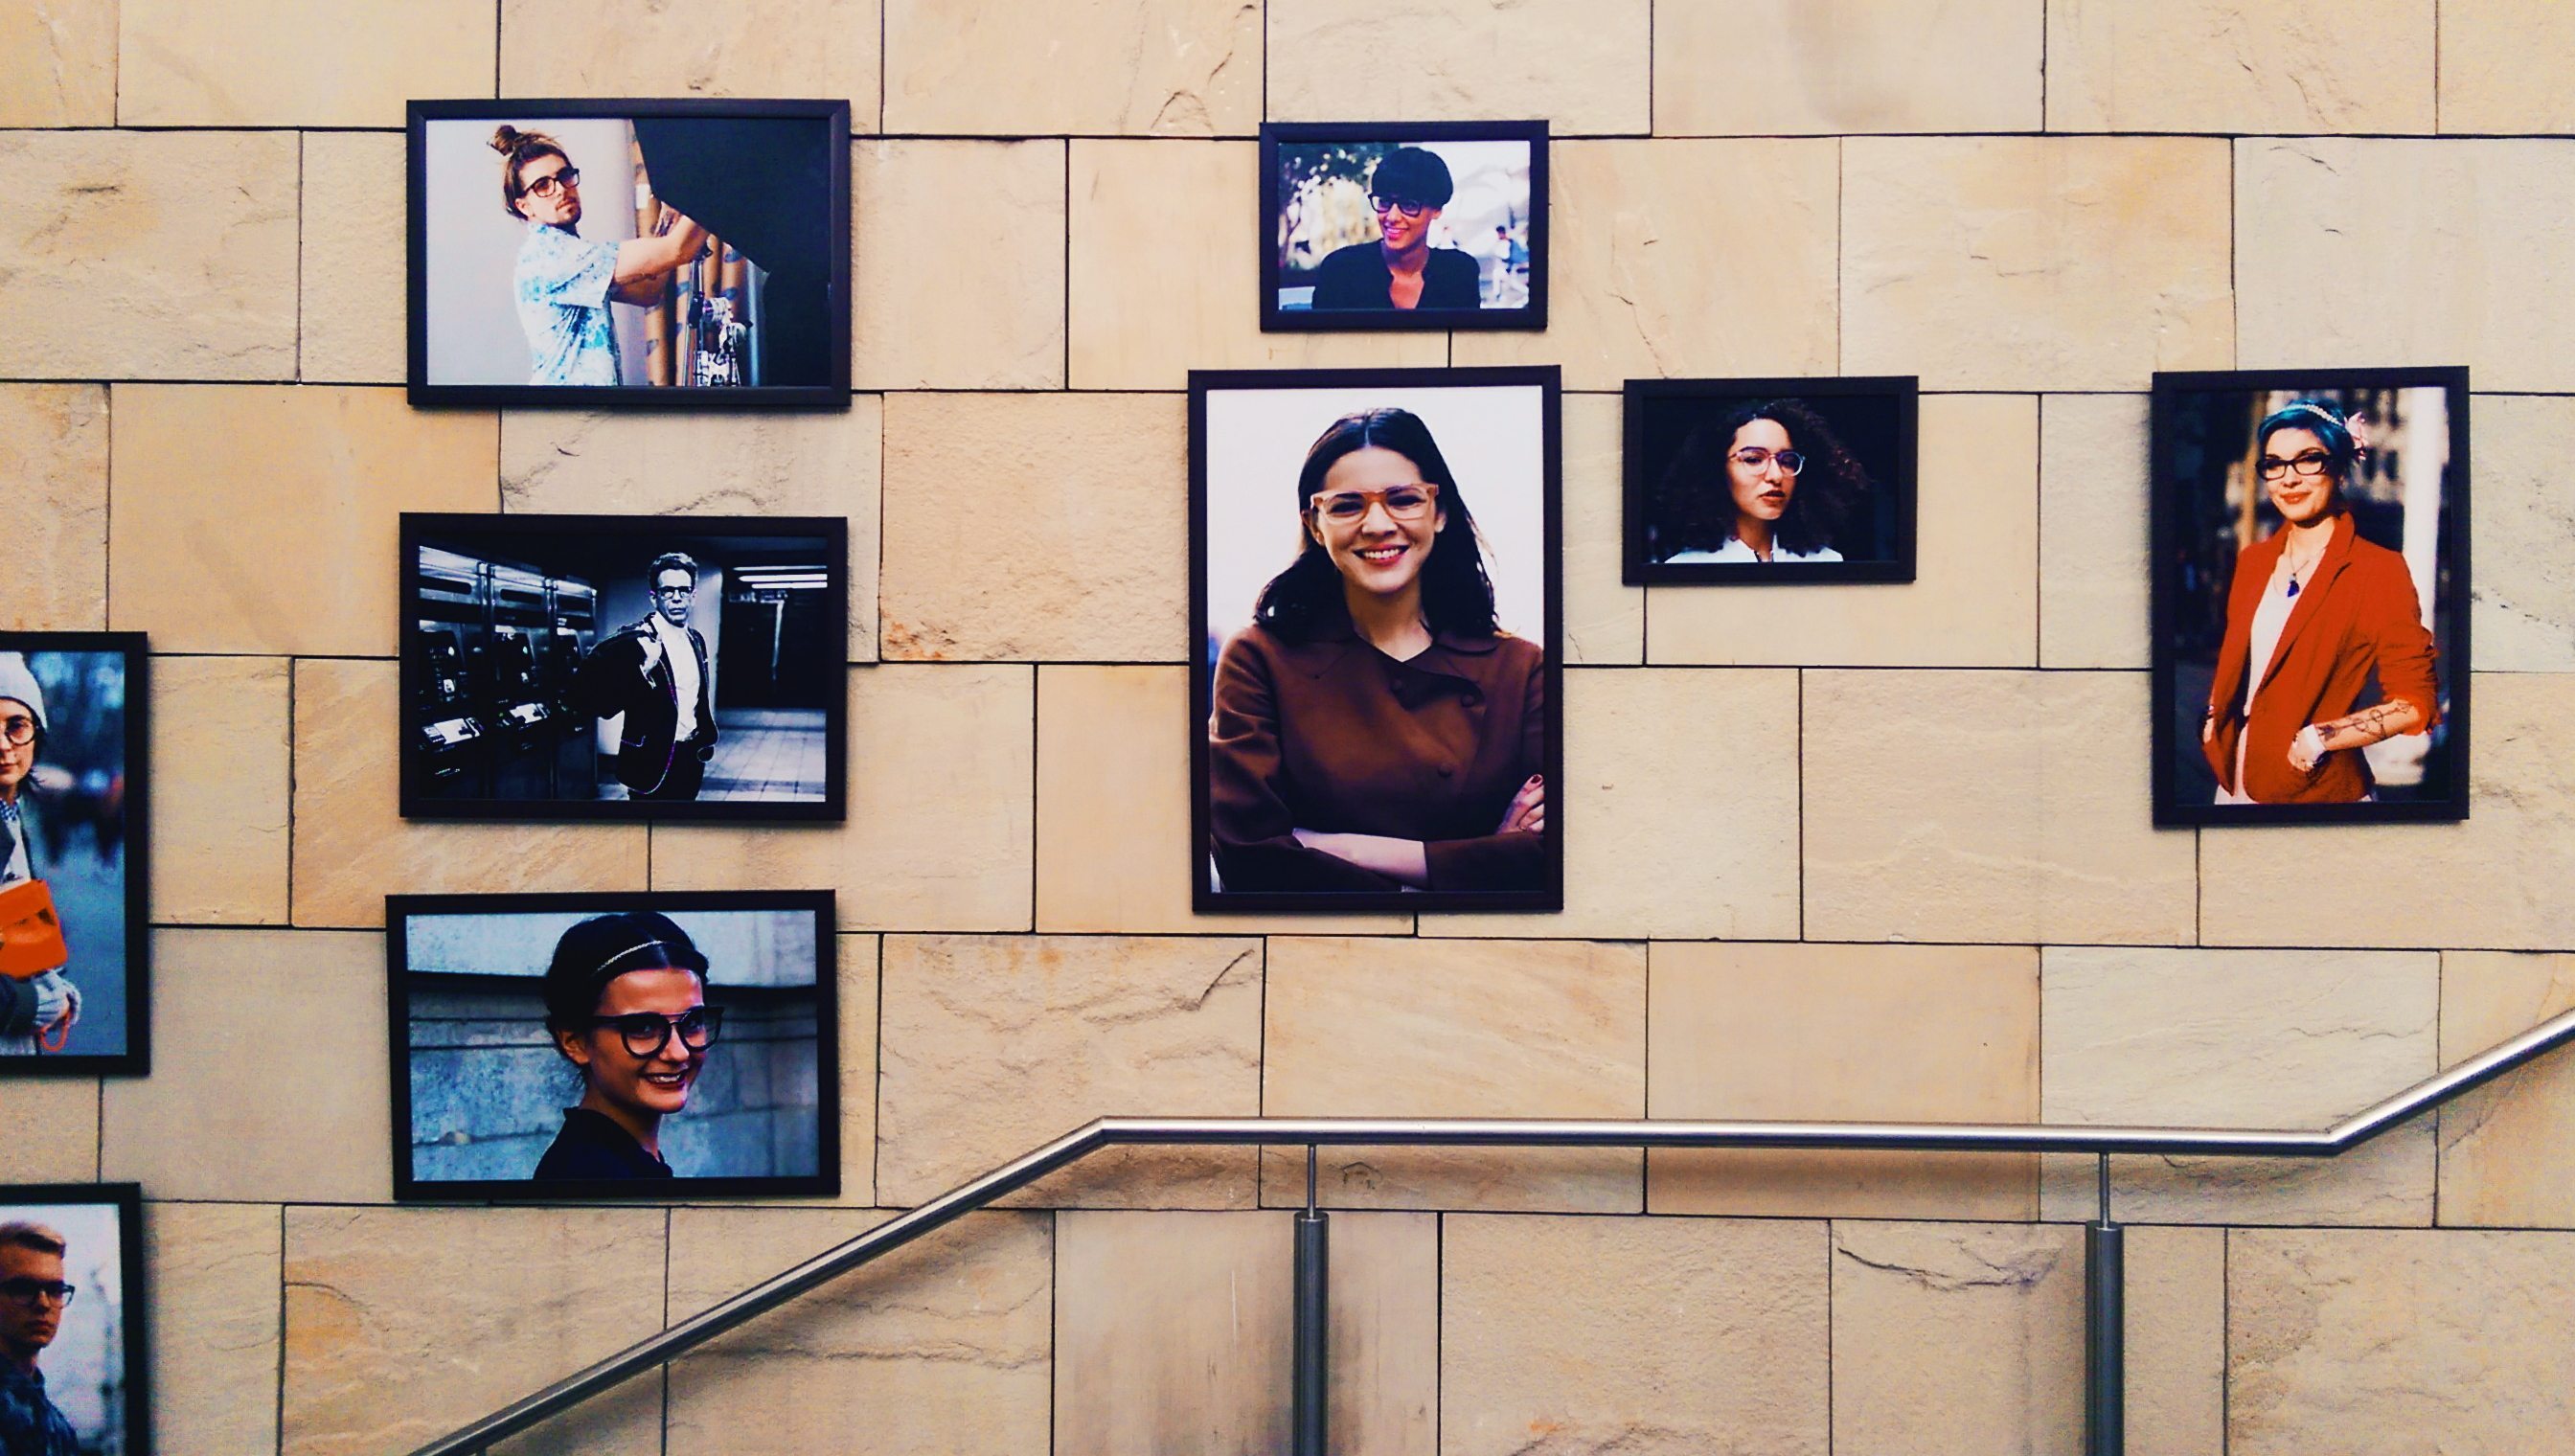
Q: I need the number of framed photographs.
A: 9